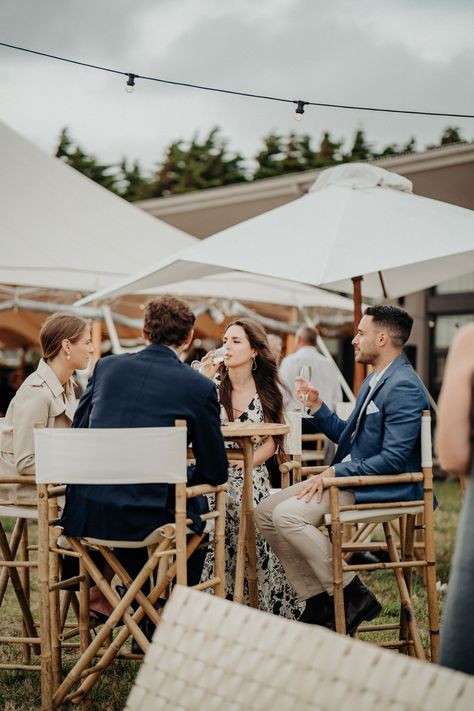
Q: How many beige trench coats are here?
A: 1